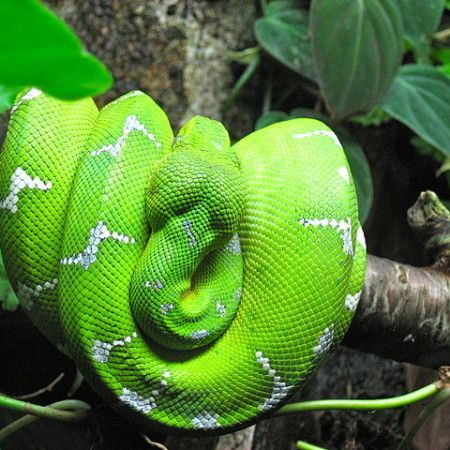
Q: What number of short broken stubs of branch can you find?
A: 1